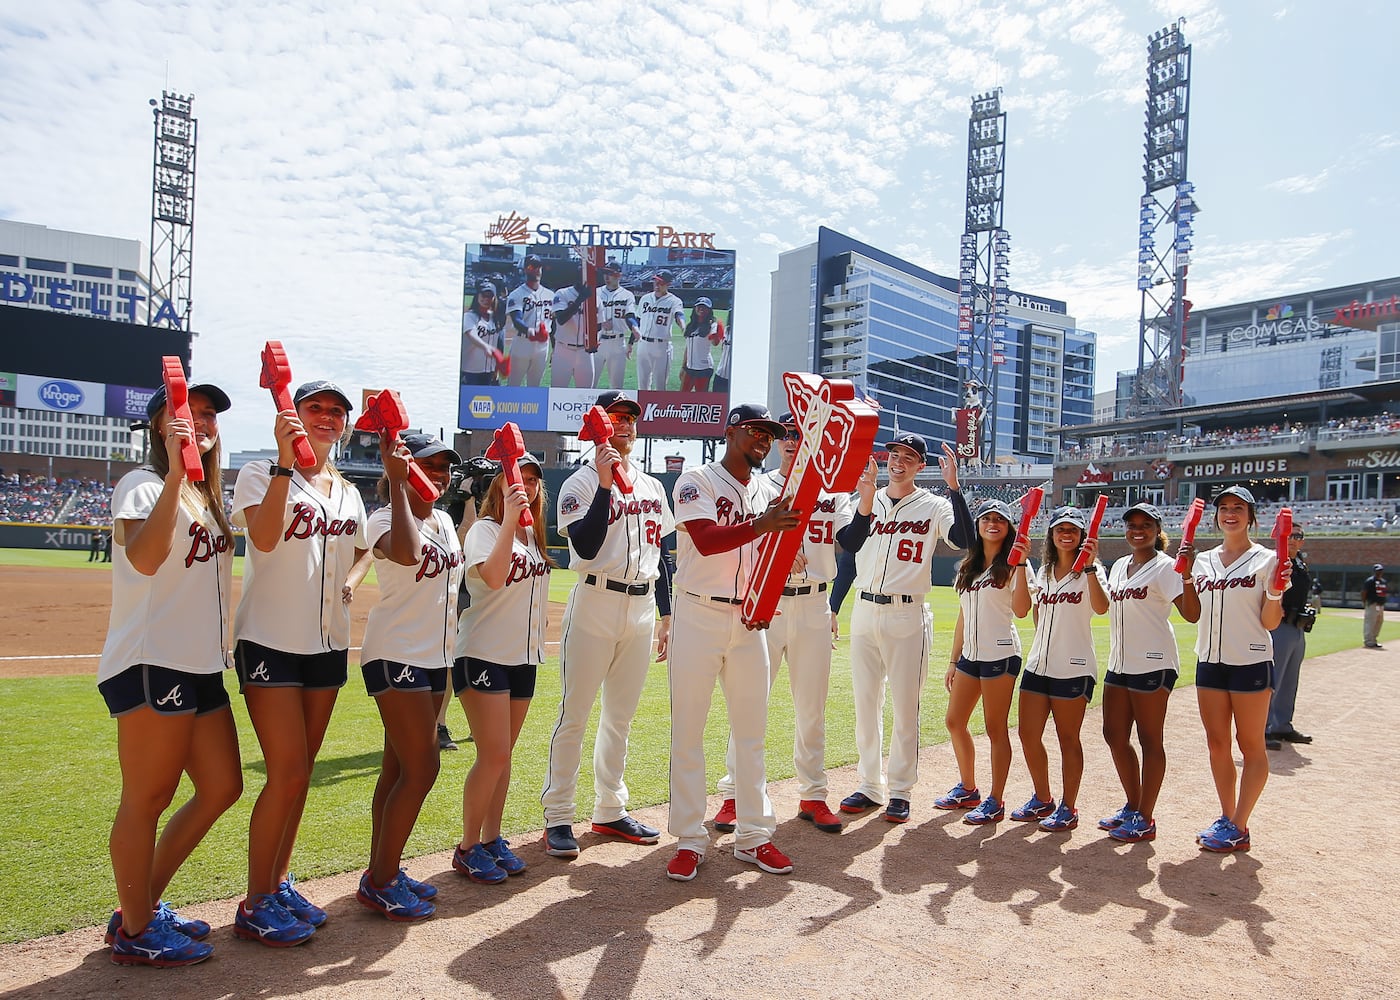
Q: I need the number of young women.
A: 8